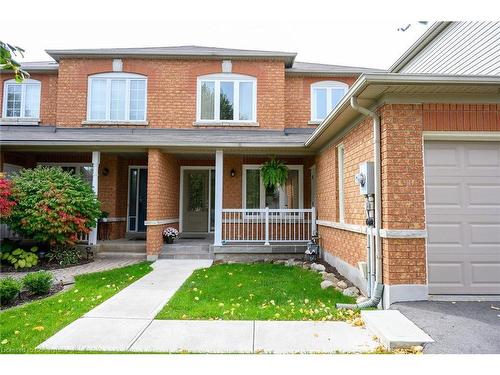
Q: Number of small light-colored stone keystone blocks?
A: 2